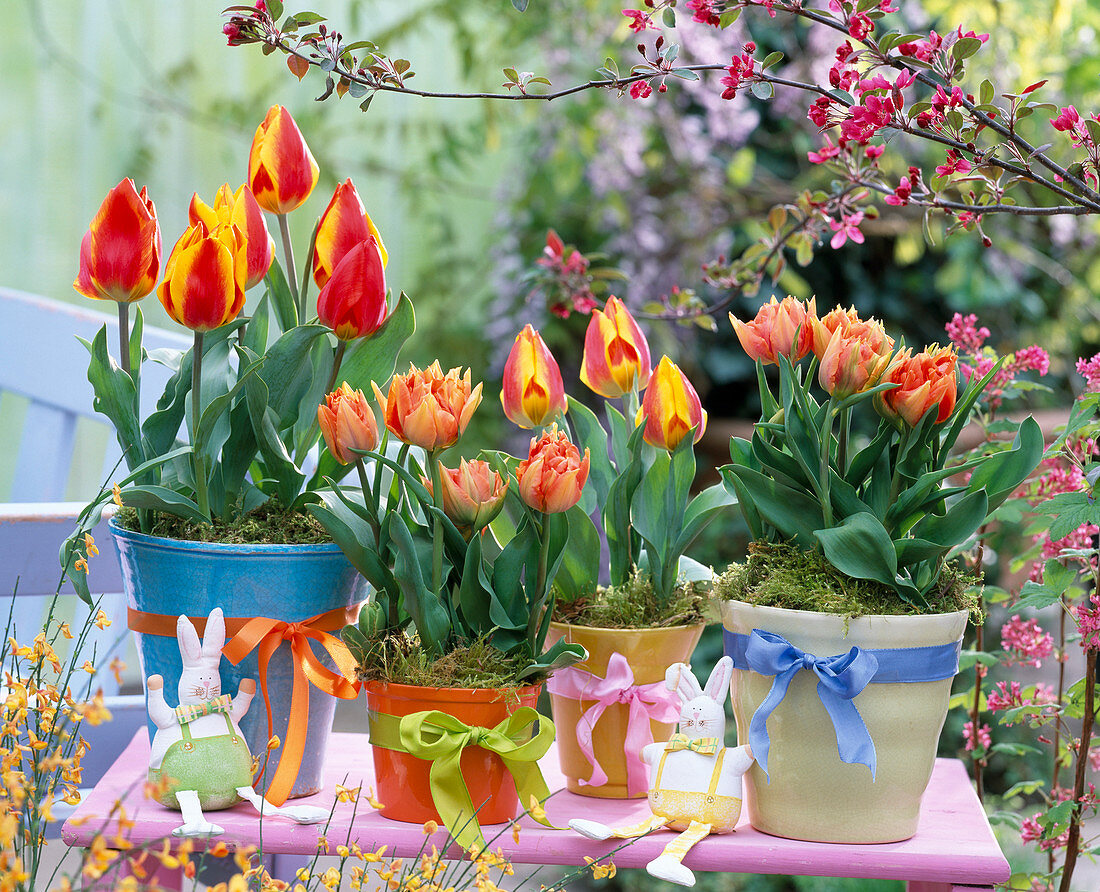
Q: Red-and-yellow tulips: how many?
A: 9